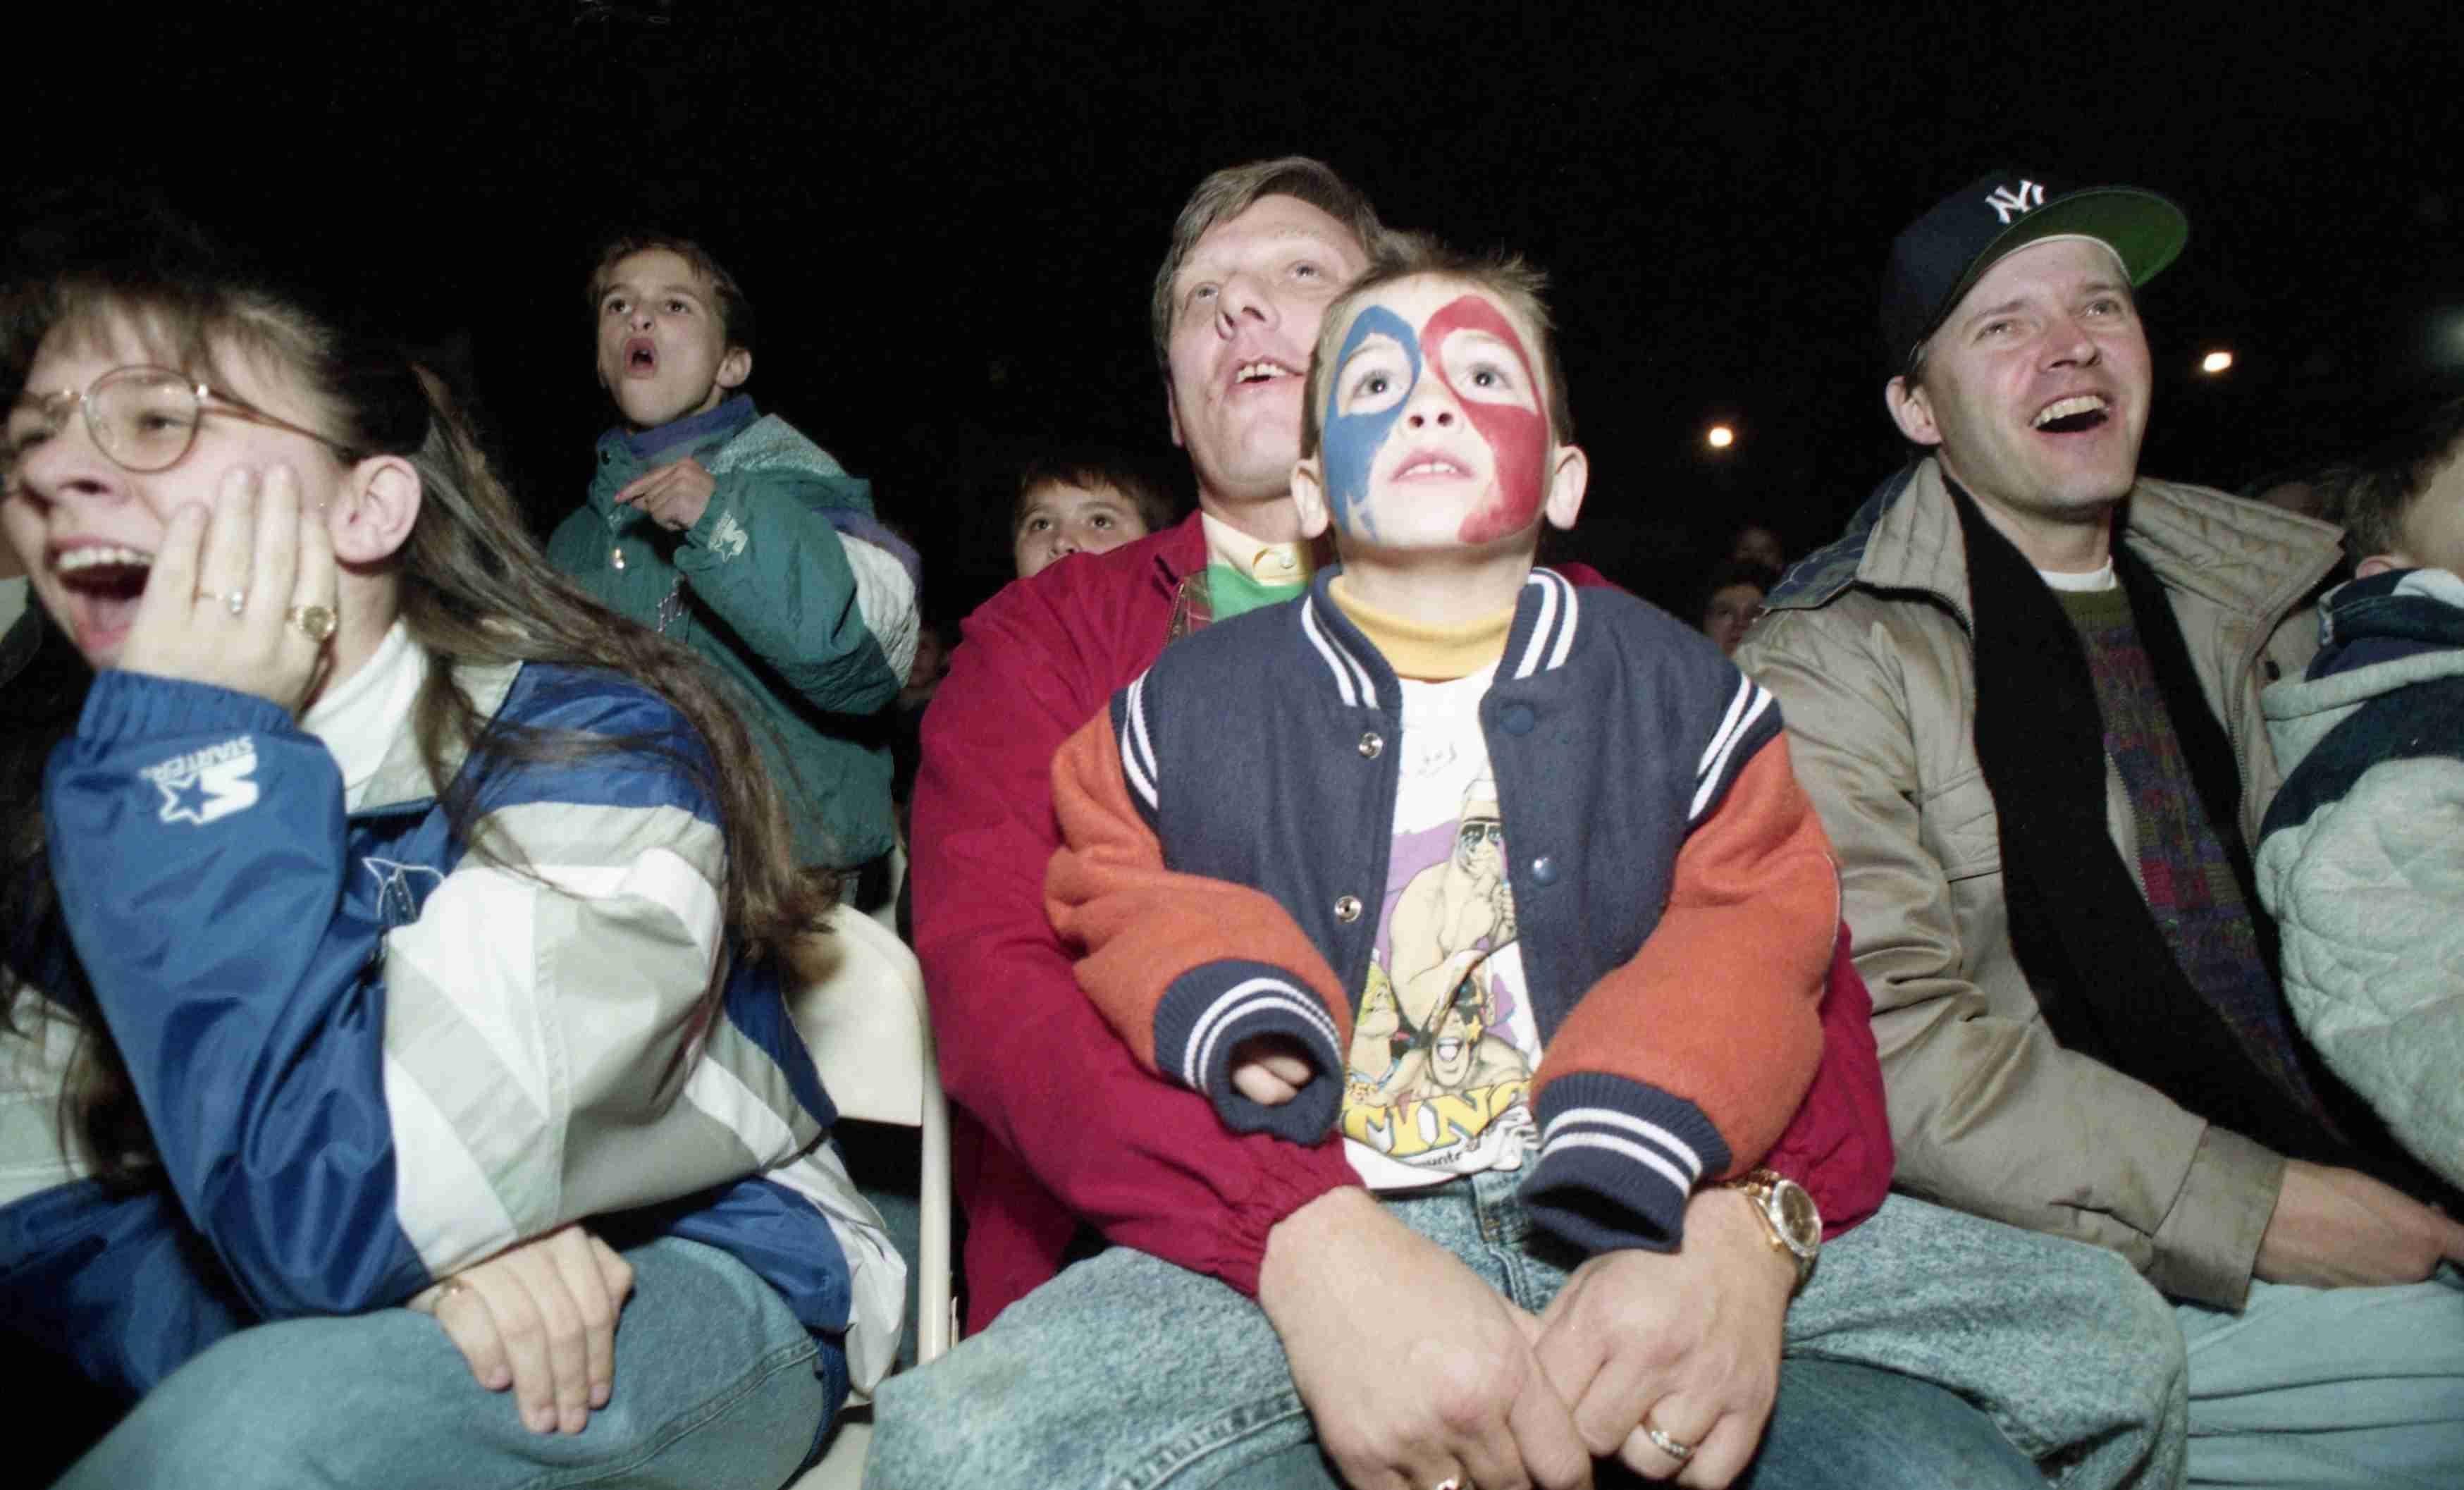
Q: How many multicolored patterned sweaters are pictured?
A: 1